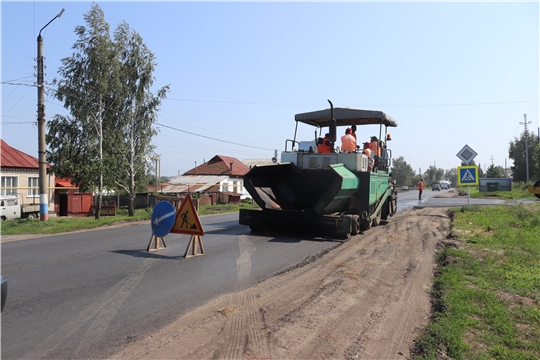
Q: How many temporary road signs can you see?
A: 2